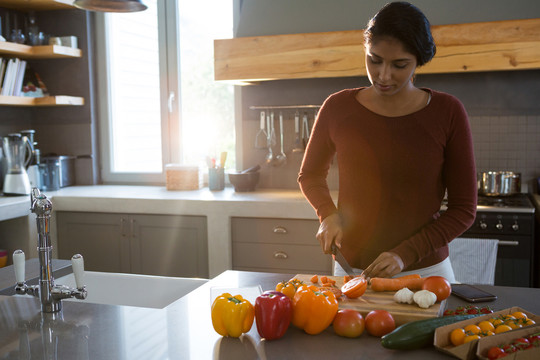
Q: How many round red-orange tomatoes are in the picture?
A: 3